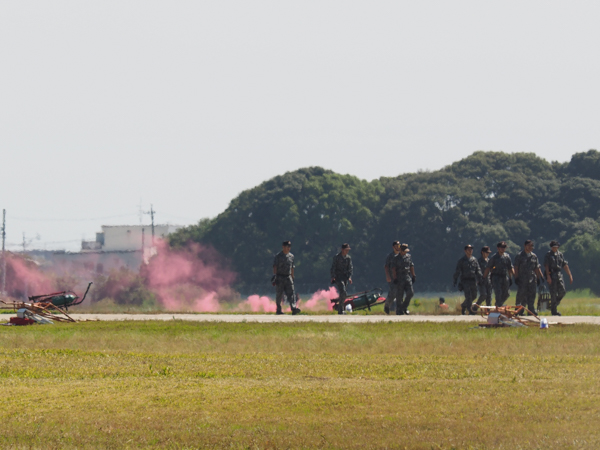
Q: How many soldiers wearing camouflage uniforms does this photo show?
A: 9